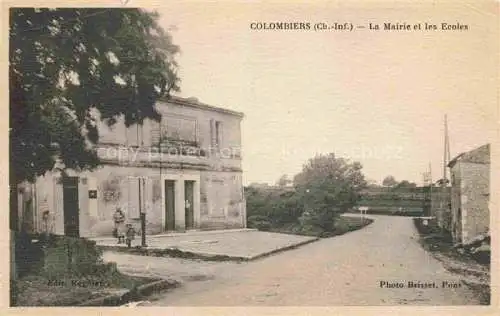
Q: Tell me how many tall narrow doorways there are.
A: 3